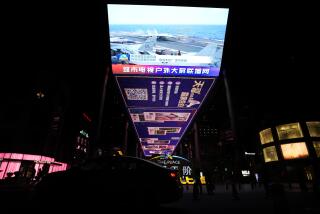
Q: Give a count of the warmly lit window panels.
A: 6